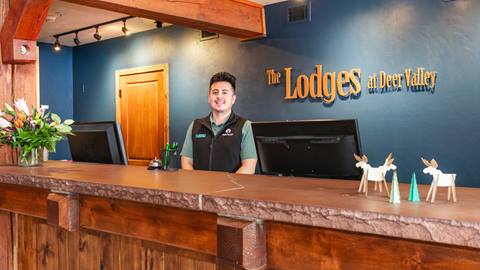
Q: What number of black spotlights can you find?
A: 5